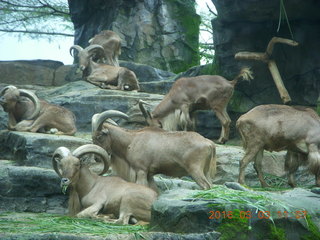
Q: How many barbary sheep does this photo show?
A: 7